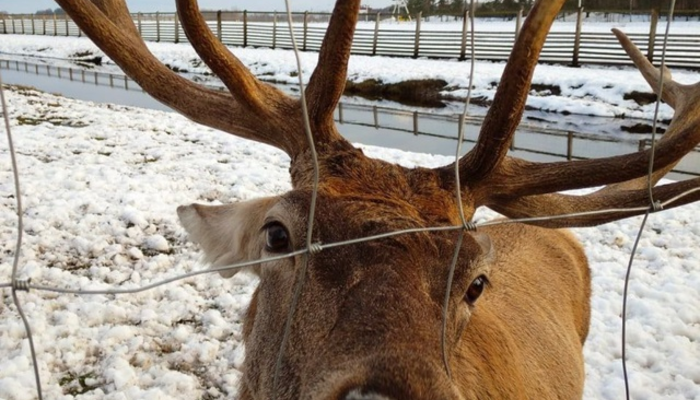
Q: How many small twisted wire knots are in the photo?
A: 4